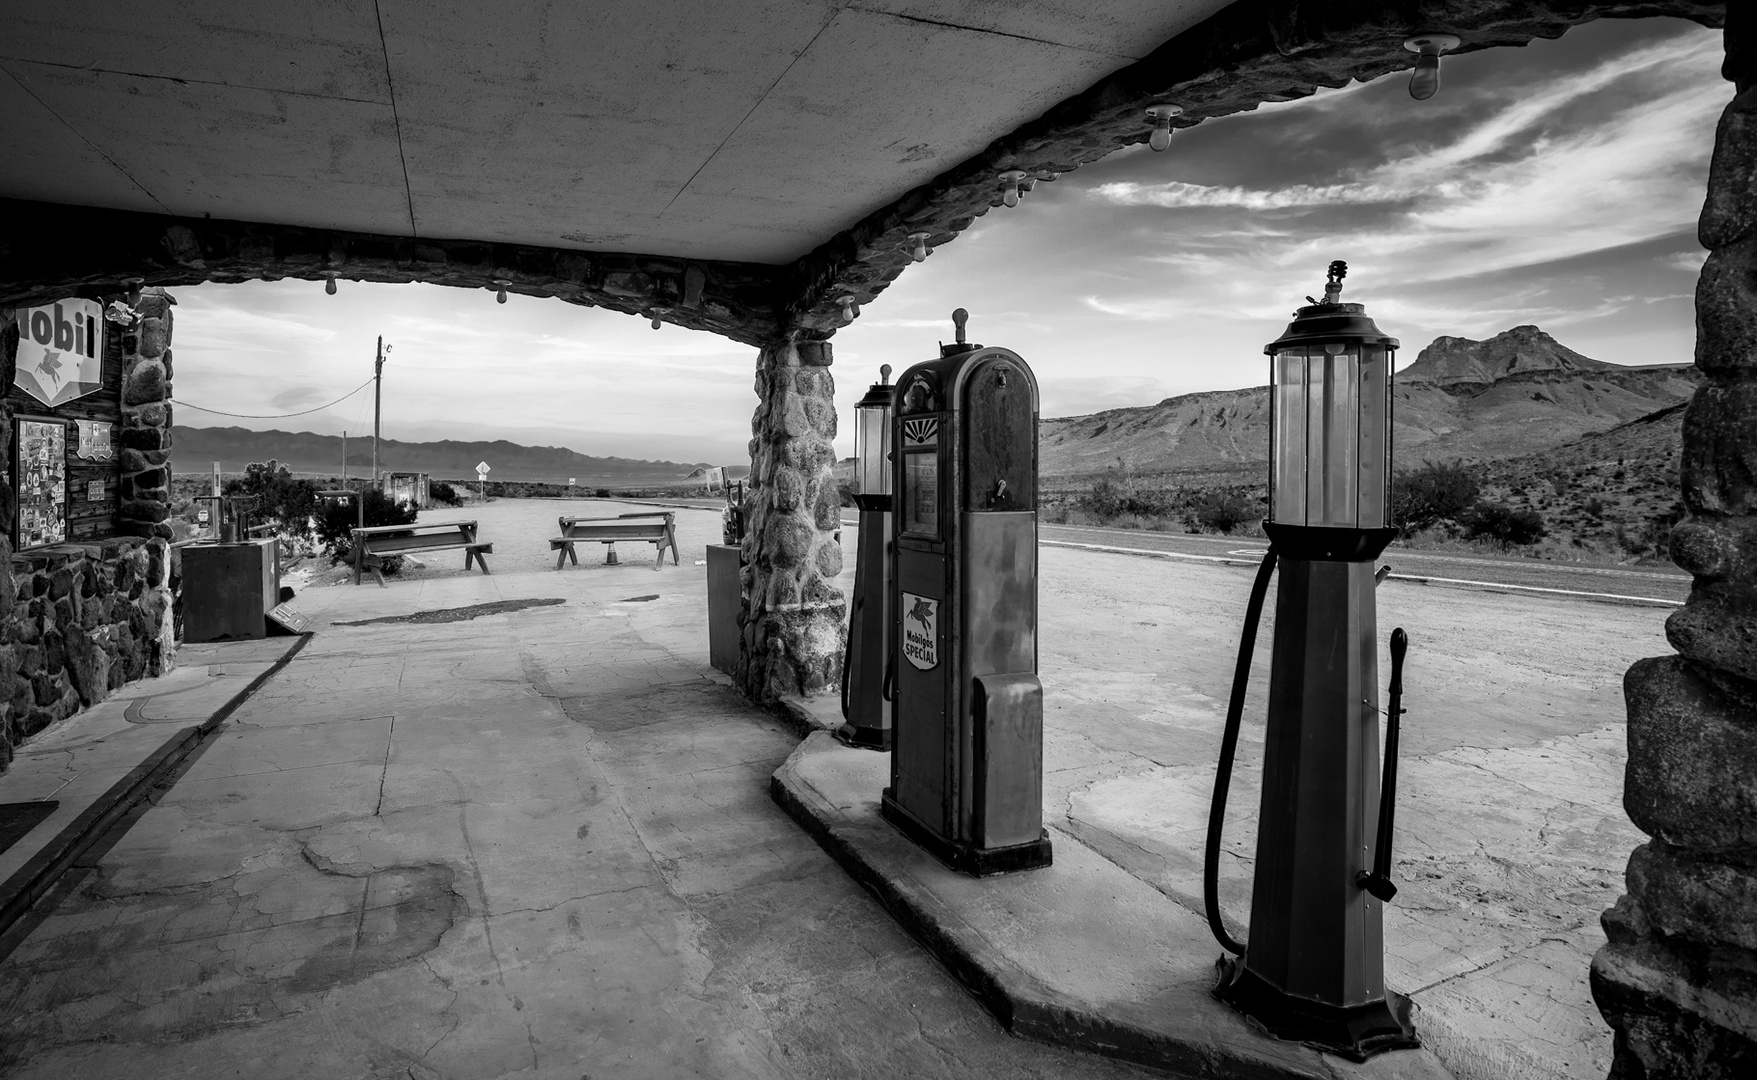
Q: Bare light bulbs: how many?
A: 12